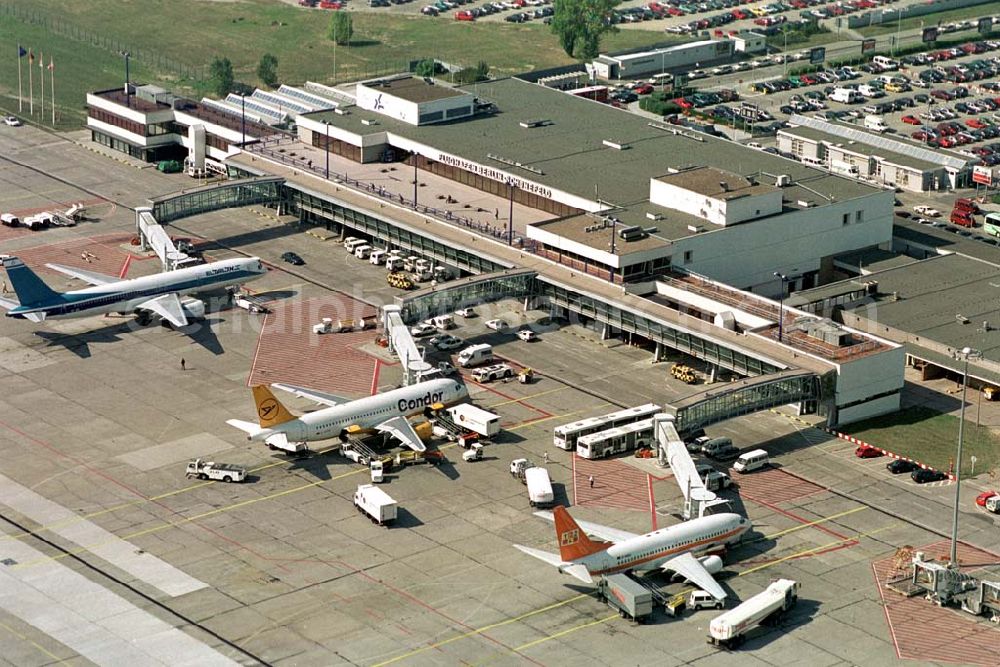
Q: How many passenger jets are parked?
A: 3